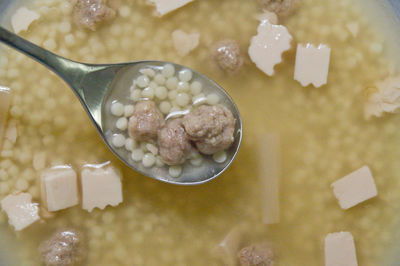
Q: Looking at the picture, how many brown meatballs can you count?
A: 8